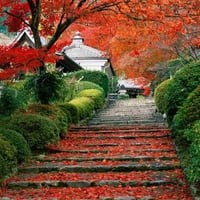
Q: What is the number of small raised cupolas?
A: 1